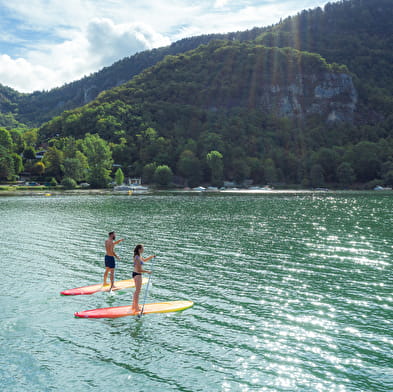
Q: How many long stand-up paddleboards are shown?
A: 2